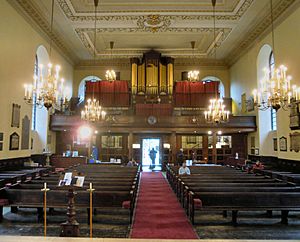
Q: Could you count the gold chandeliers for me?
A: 6